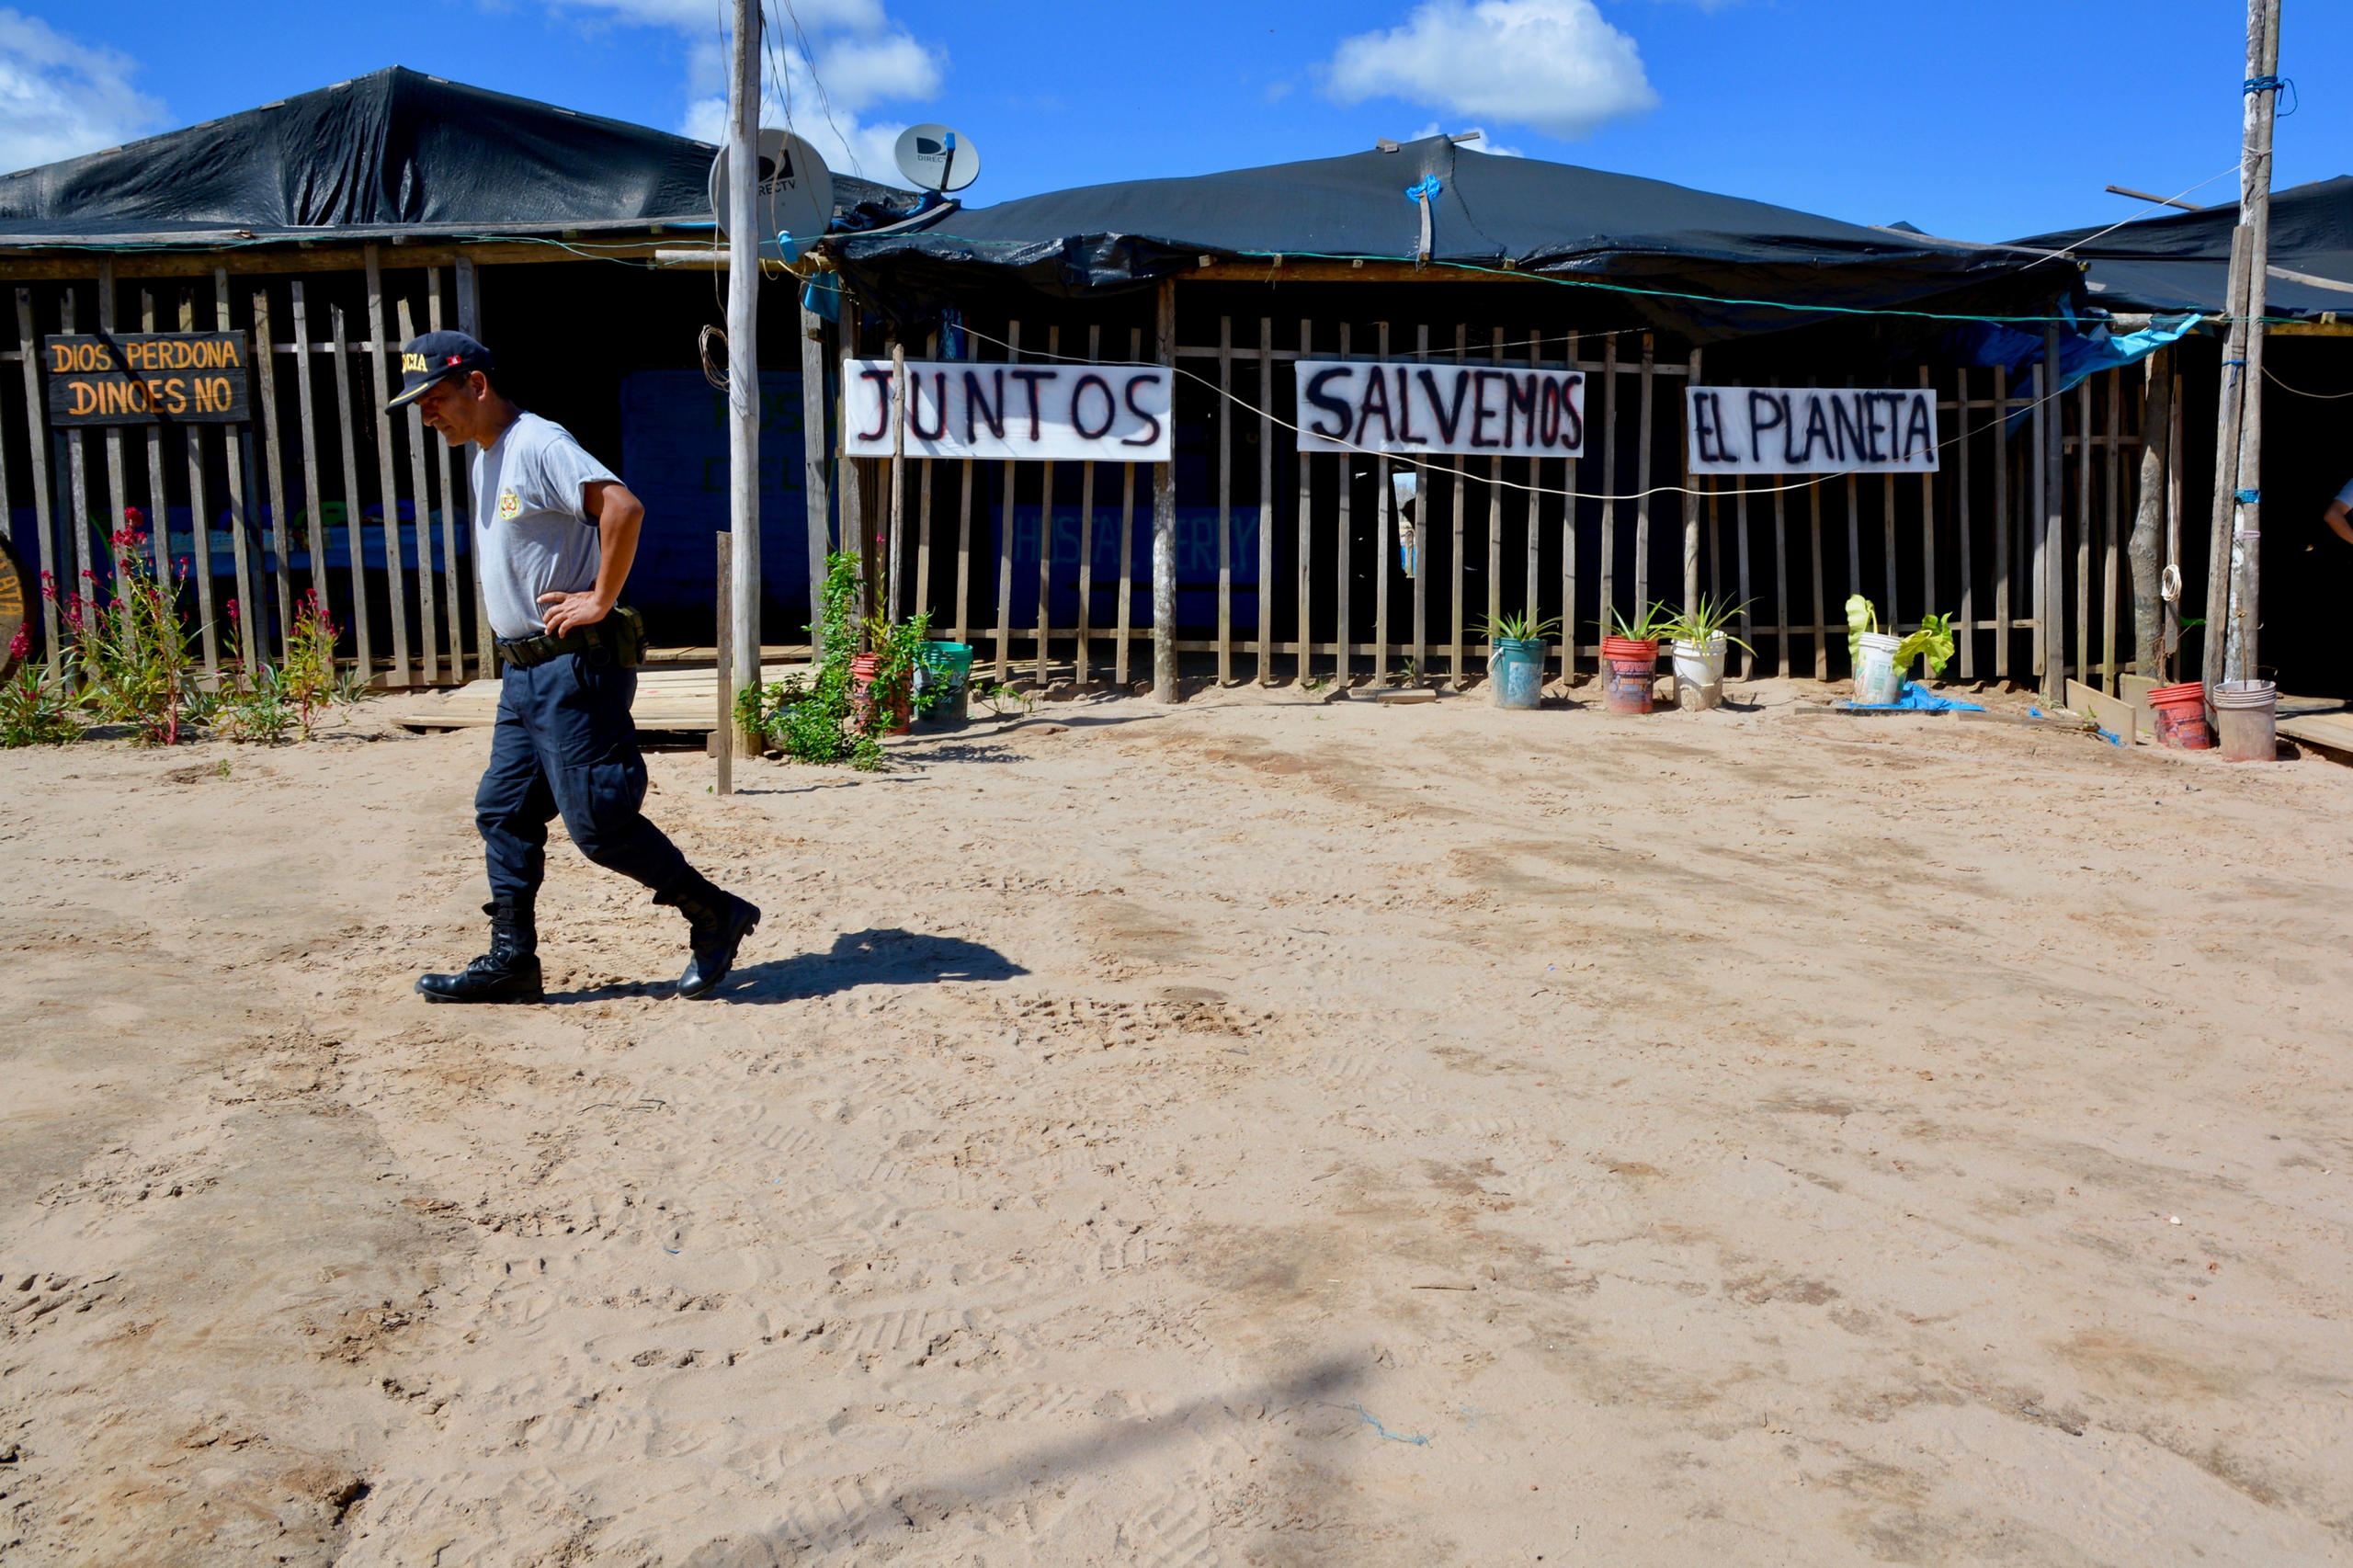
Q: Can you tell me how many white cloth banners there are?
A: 3